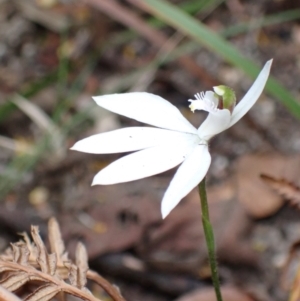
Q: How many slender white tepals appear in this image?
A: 5